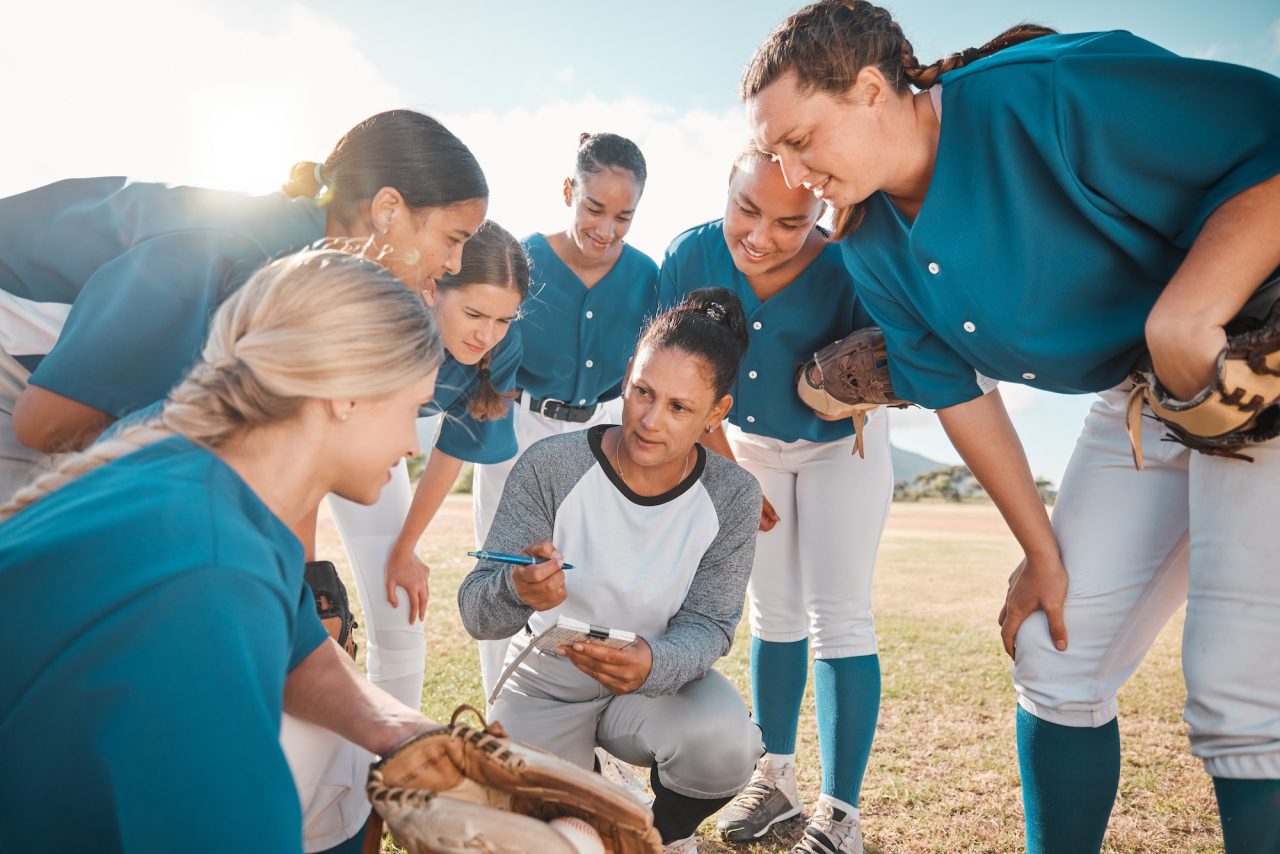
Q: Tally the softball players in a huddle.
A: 6